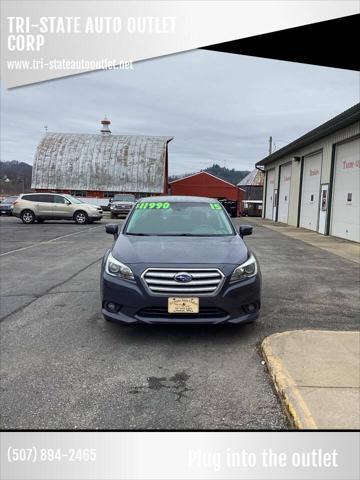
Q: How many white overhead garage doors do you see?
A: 4